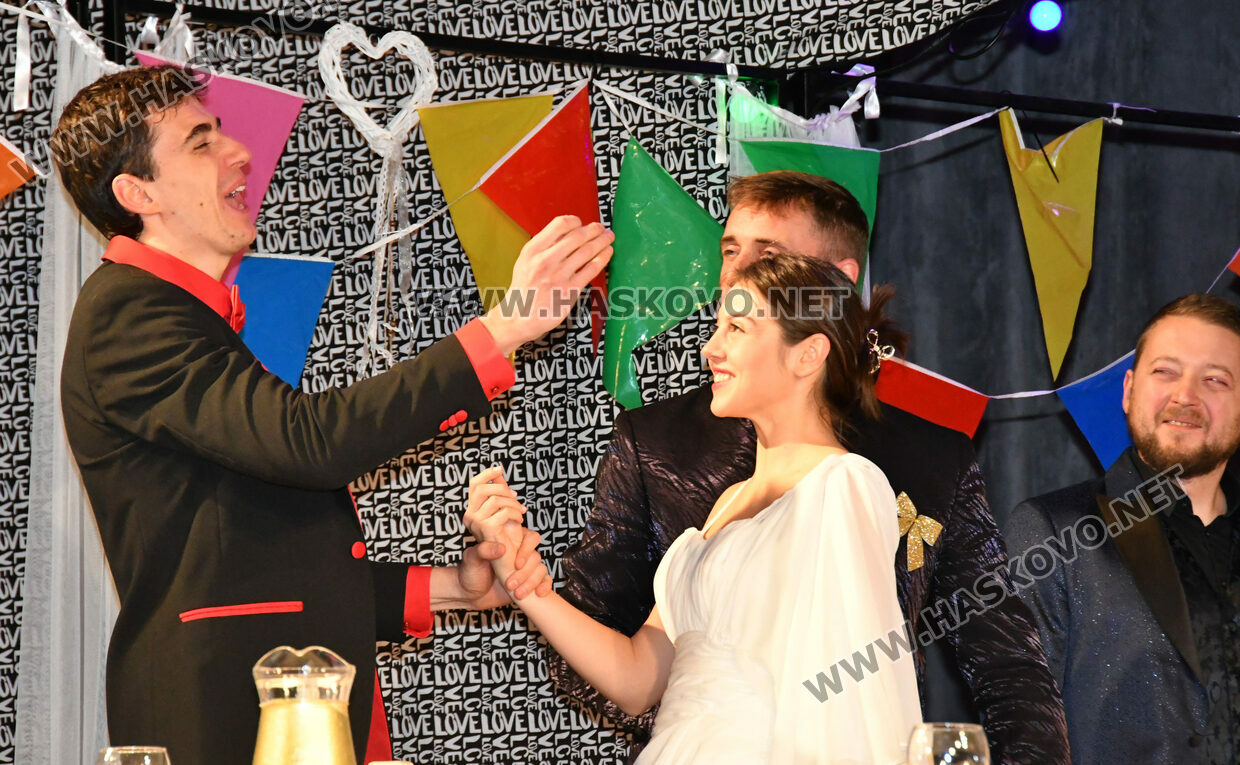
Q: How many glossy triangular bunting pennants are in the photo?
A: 11